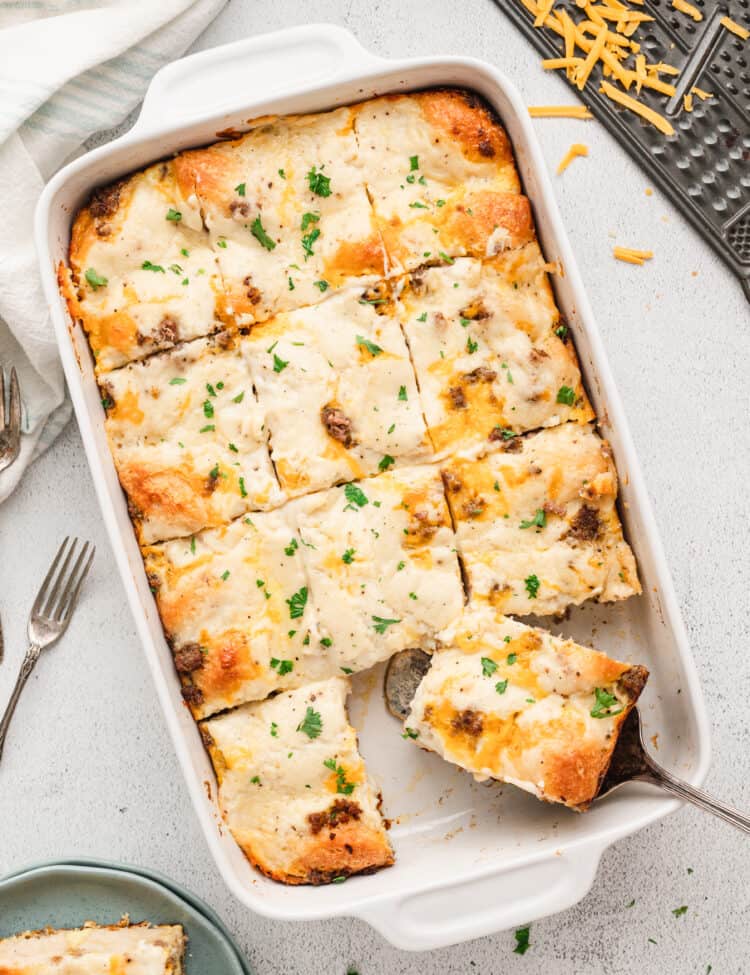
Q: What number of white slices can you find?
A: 12